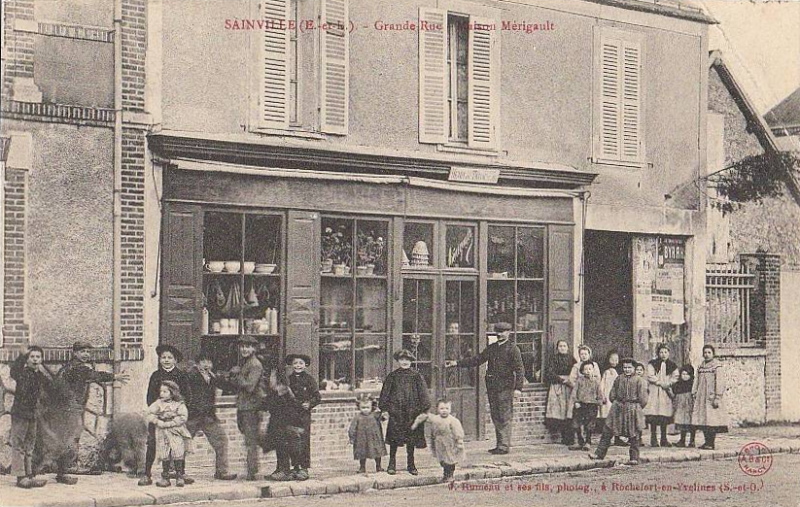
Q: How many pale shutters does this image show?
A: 6